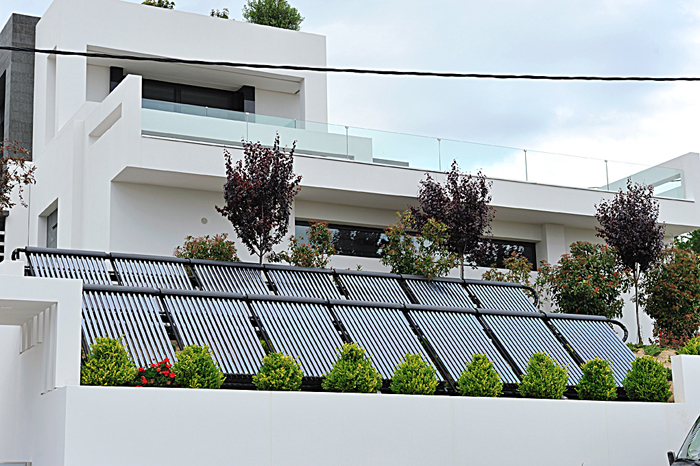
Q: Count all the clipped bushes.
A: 9